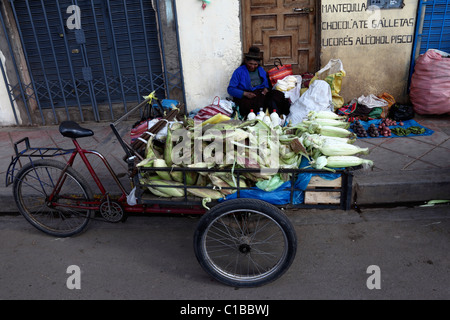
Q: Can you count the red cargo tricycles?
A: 1